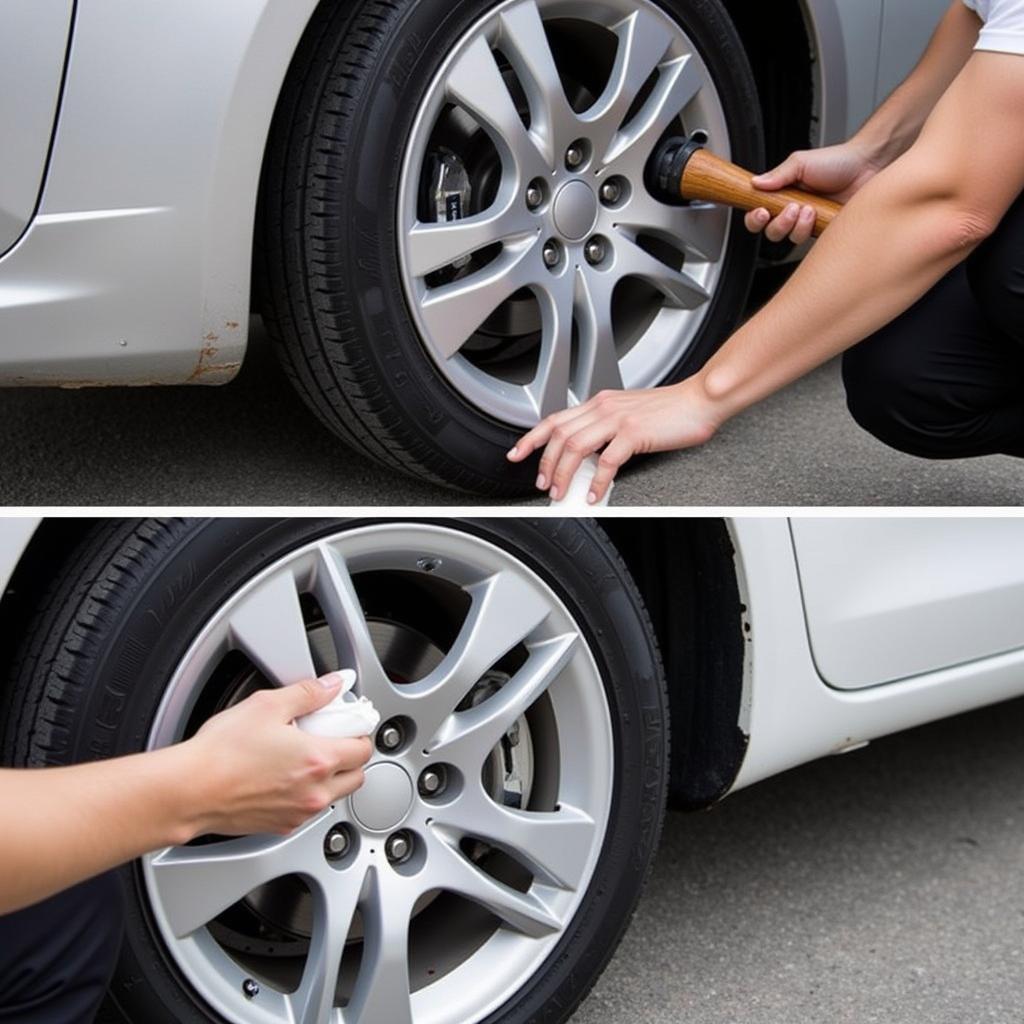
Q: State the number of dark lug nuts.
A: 9